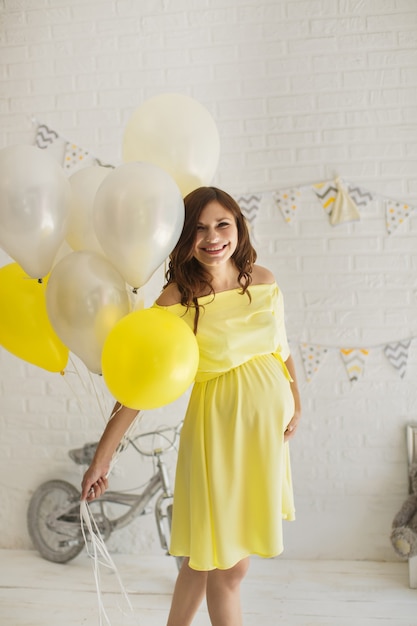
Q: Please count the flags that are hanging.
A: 11